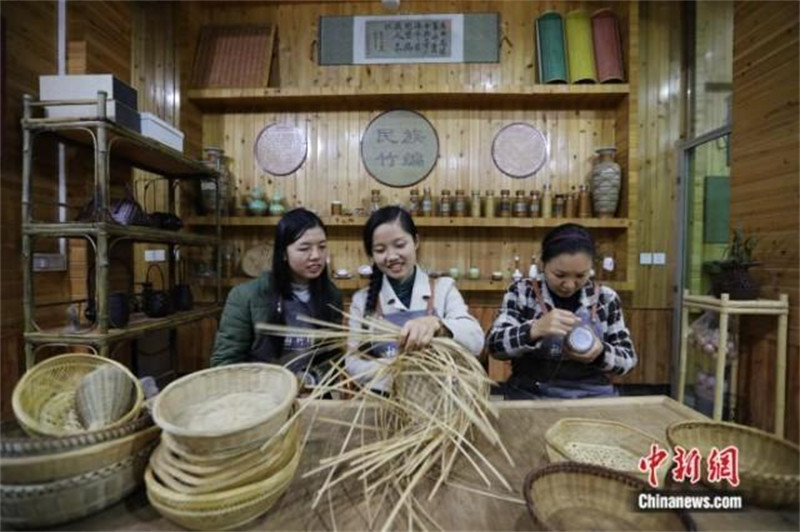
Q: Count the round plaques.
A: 3